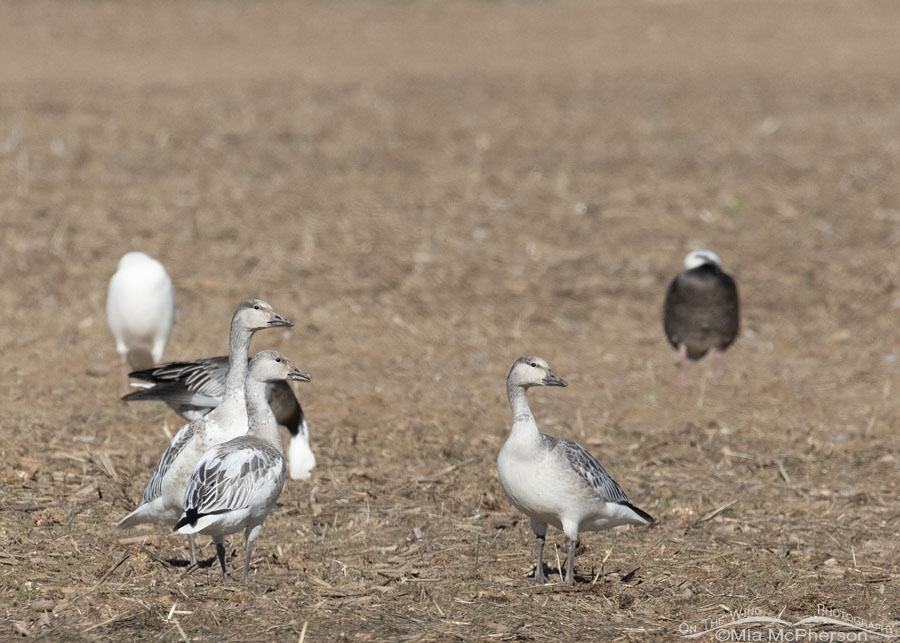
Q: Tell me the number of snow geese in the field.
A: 6